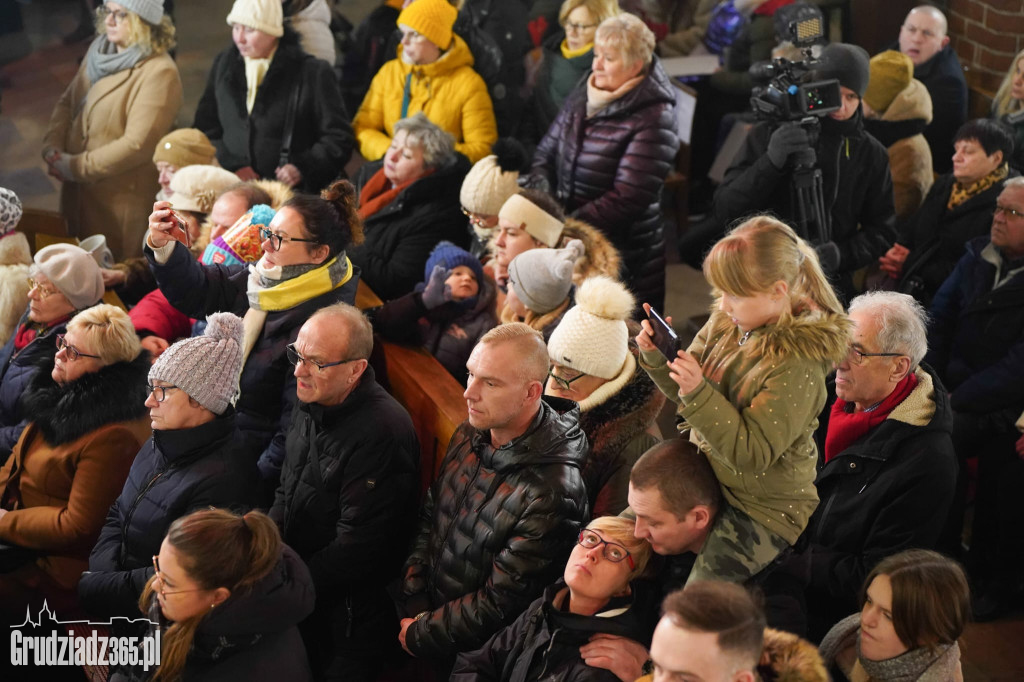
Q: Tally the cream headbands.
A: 1